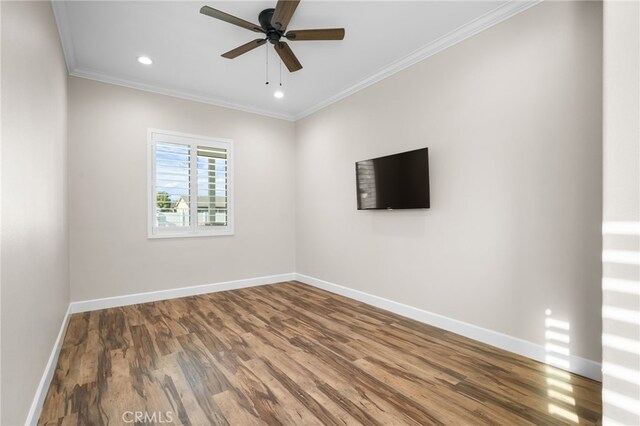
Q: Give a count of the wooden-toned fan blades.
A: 5